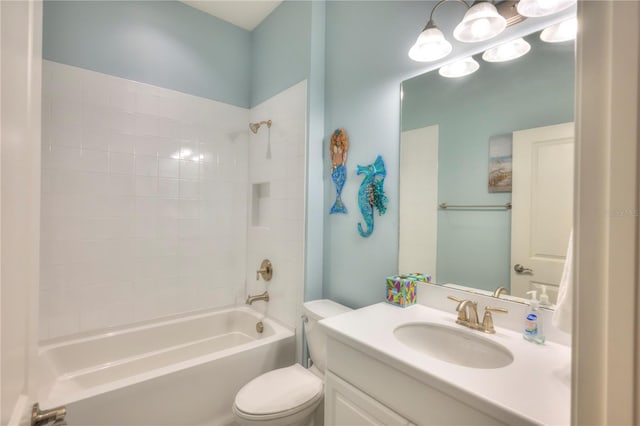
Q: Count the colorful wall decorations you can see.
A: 2